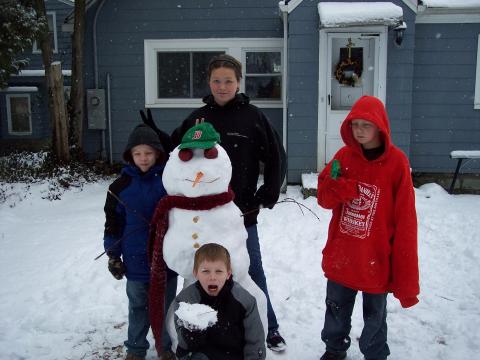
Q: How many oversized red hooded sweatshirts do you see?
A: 1